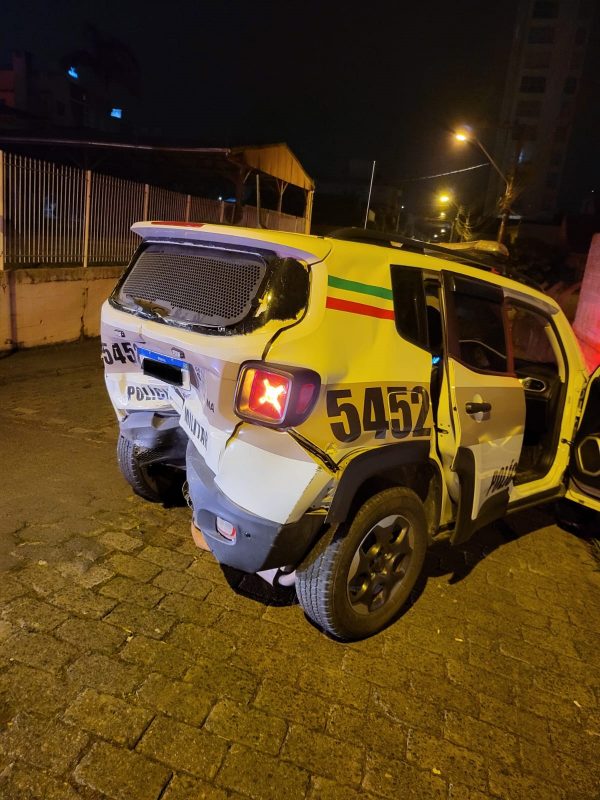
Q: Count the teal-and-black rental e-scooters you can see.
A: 0